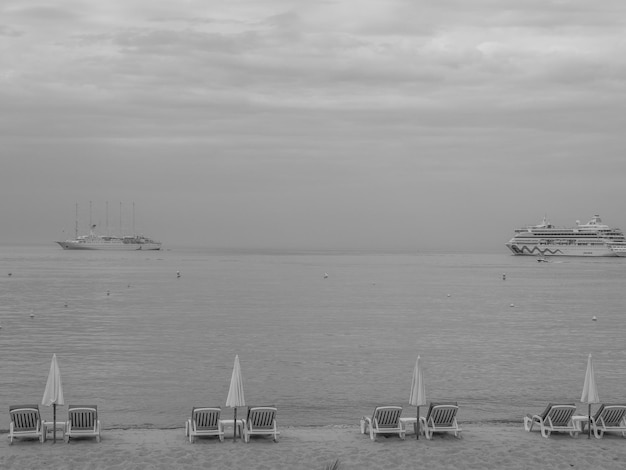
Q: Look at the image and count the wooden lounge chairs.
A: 8